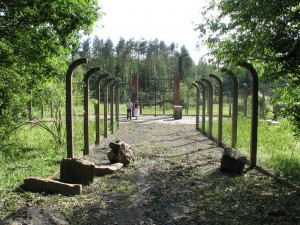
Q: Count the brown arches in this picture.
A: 12